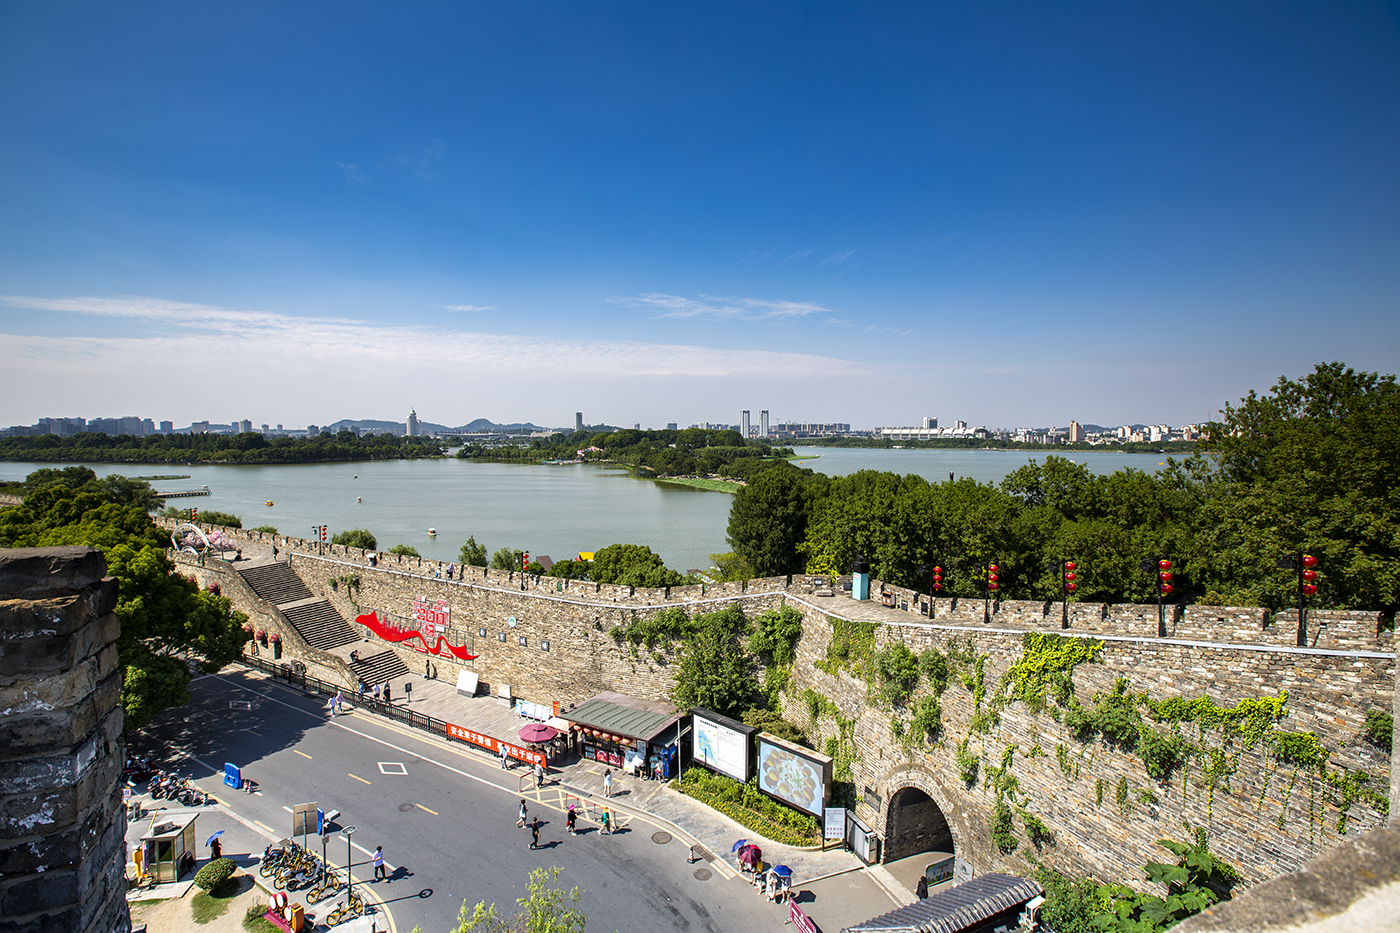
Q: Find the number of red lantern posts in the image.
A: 8